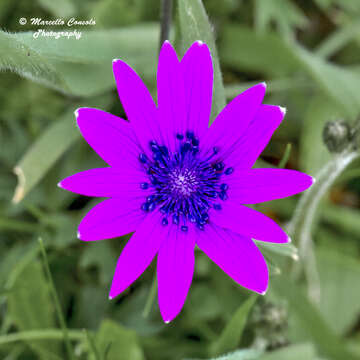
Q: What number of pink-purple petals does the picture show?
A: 13